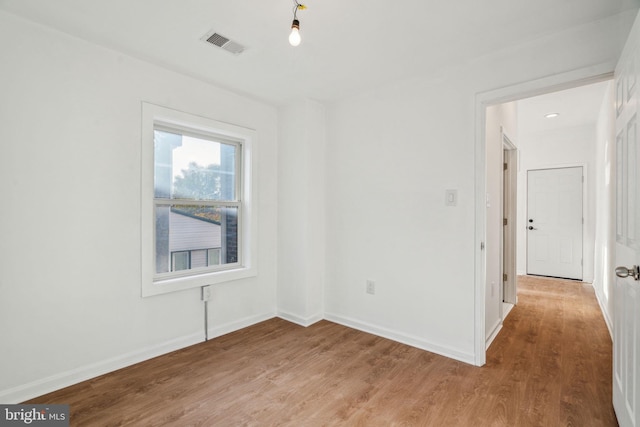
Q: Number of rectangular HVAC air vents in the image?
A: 1